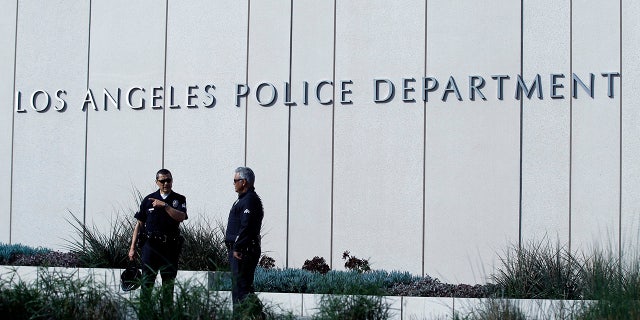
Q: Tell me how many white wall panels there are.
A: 11